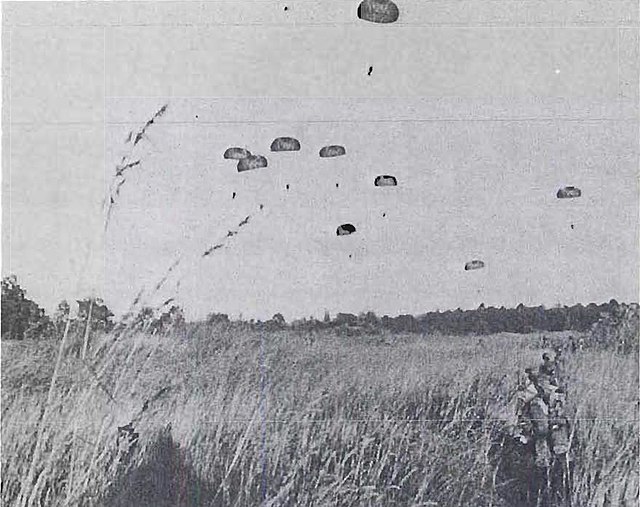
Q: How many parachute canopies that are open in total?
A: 9